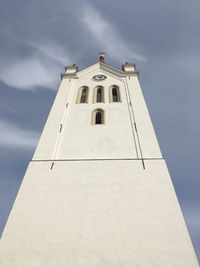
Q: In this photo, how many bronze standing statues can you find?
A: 0